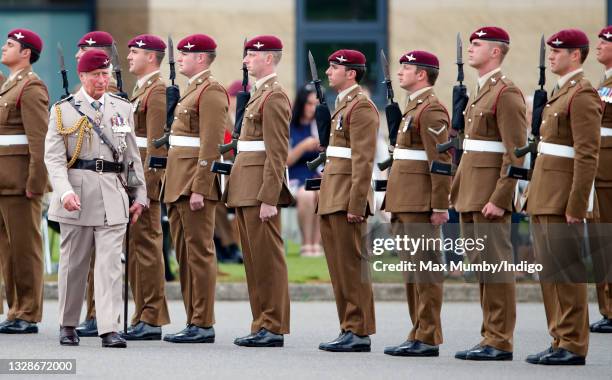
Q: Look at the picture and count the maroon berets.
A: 11